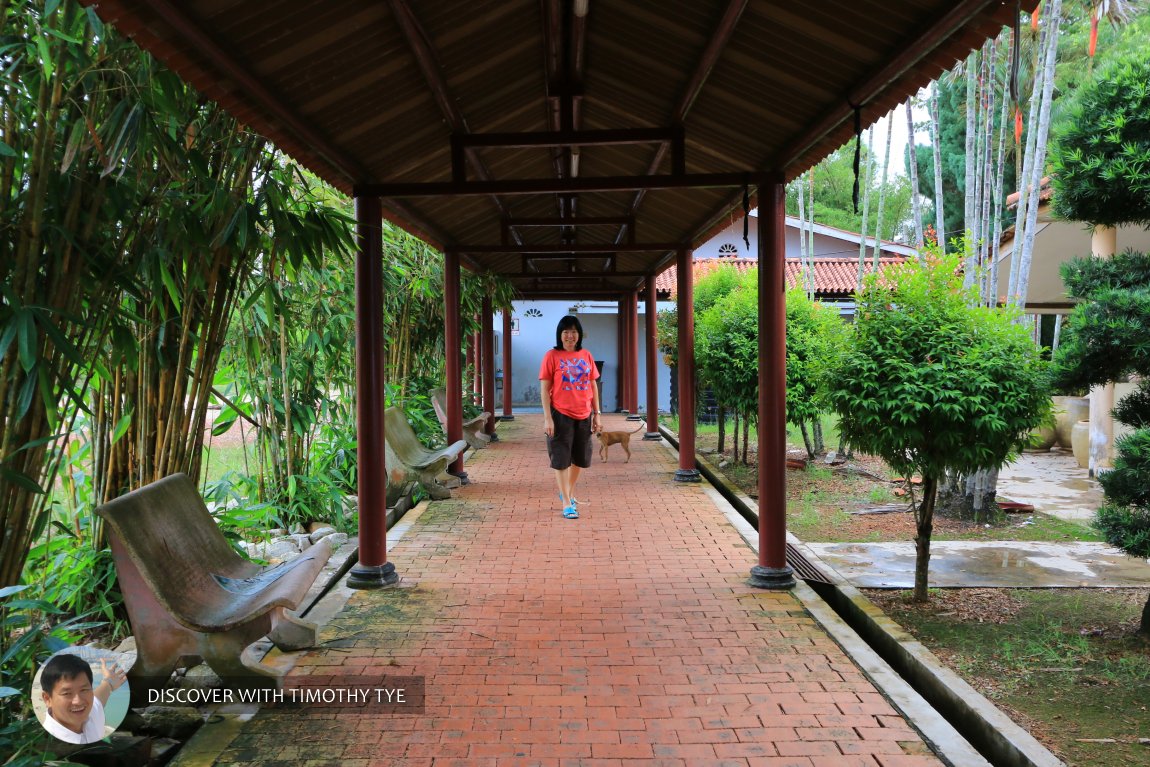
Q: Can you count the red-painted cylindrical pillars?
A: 12